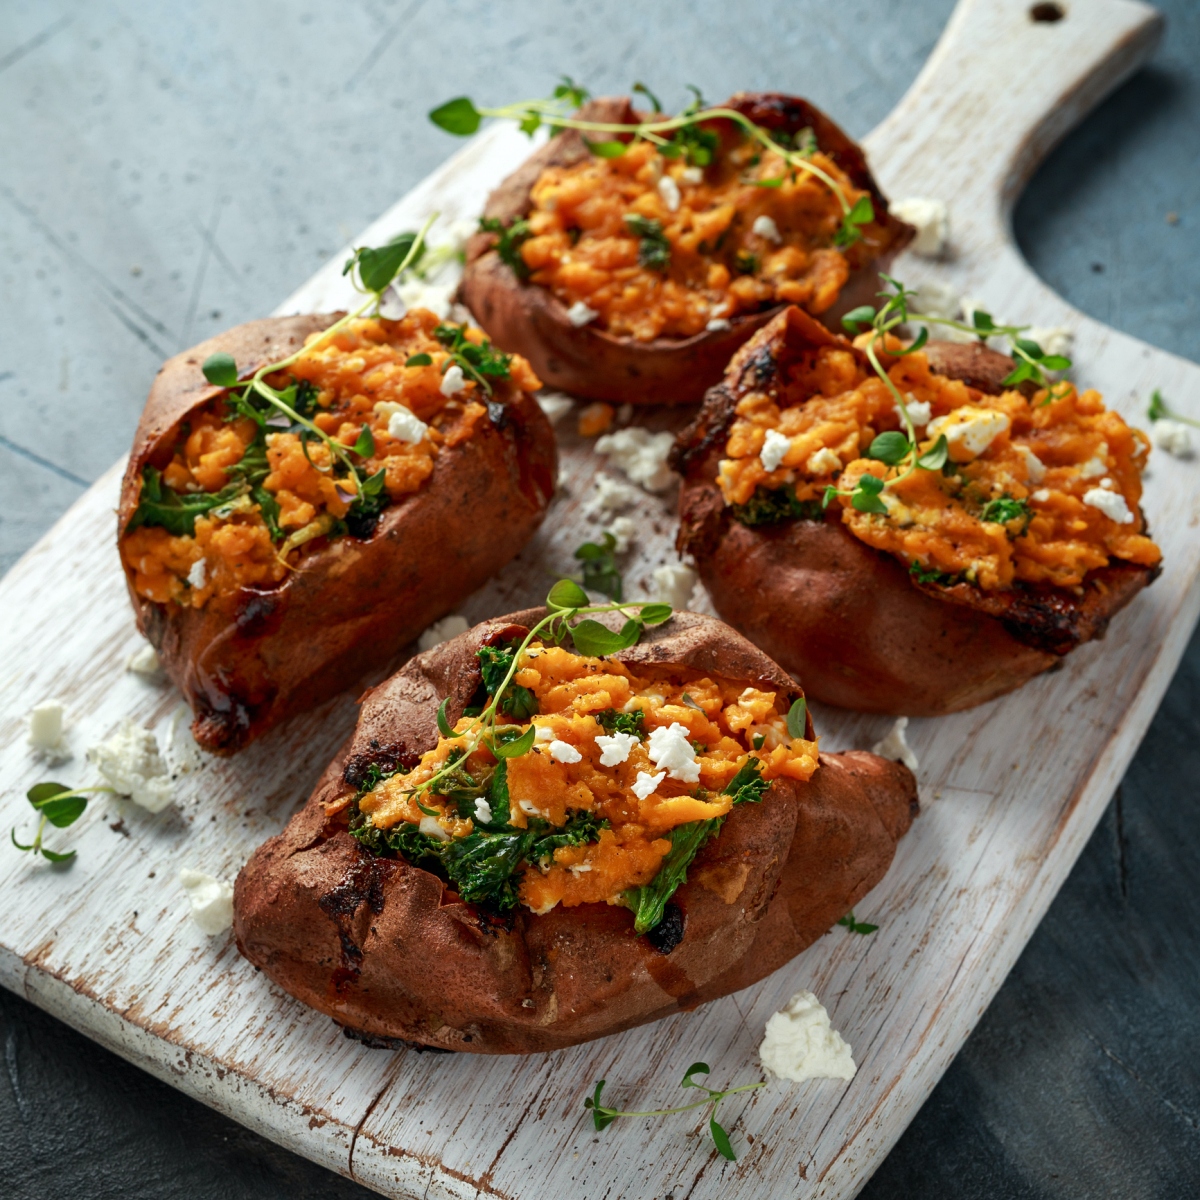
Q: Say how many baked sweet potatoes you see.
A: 4